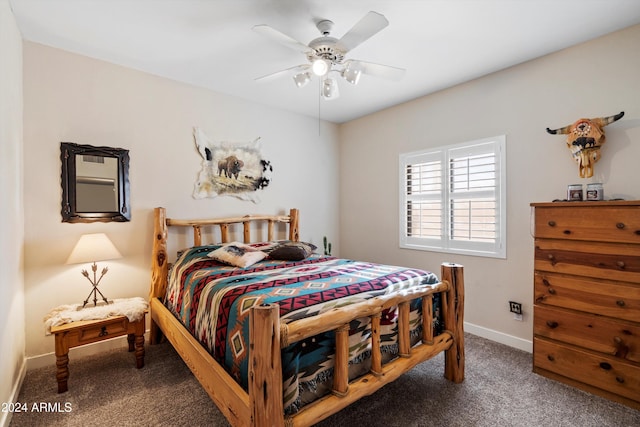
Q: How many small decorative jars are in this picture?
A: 2